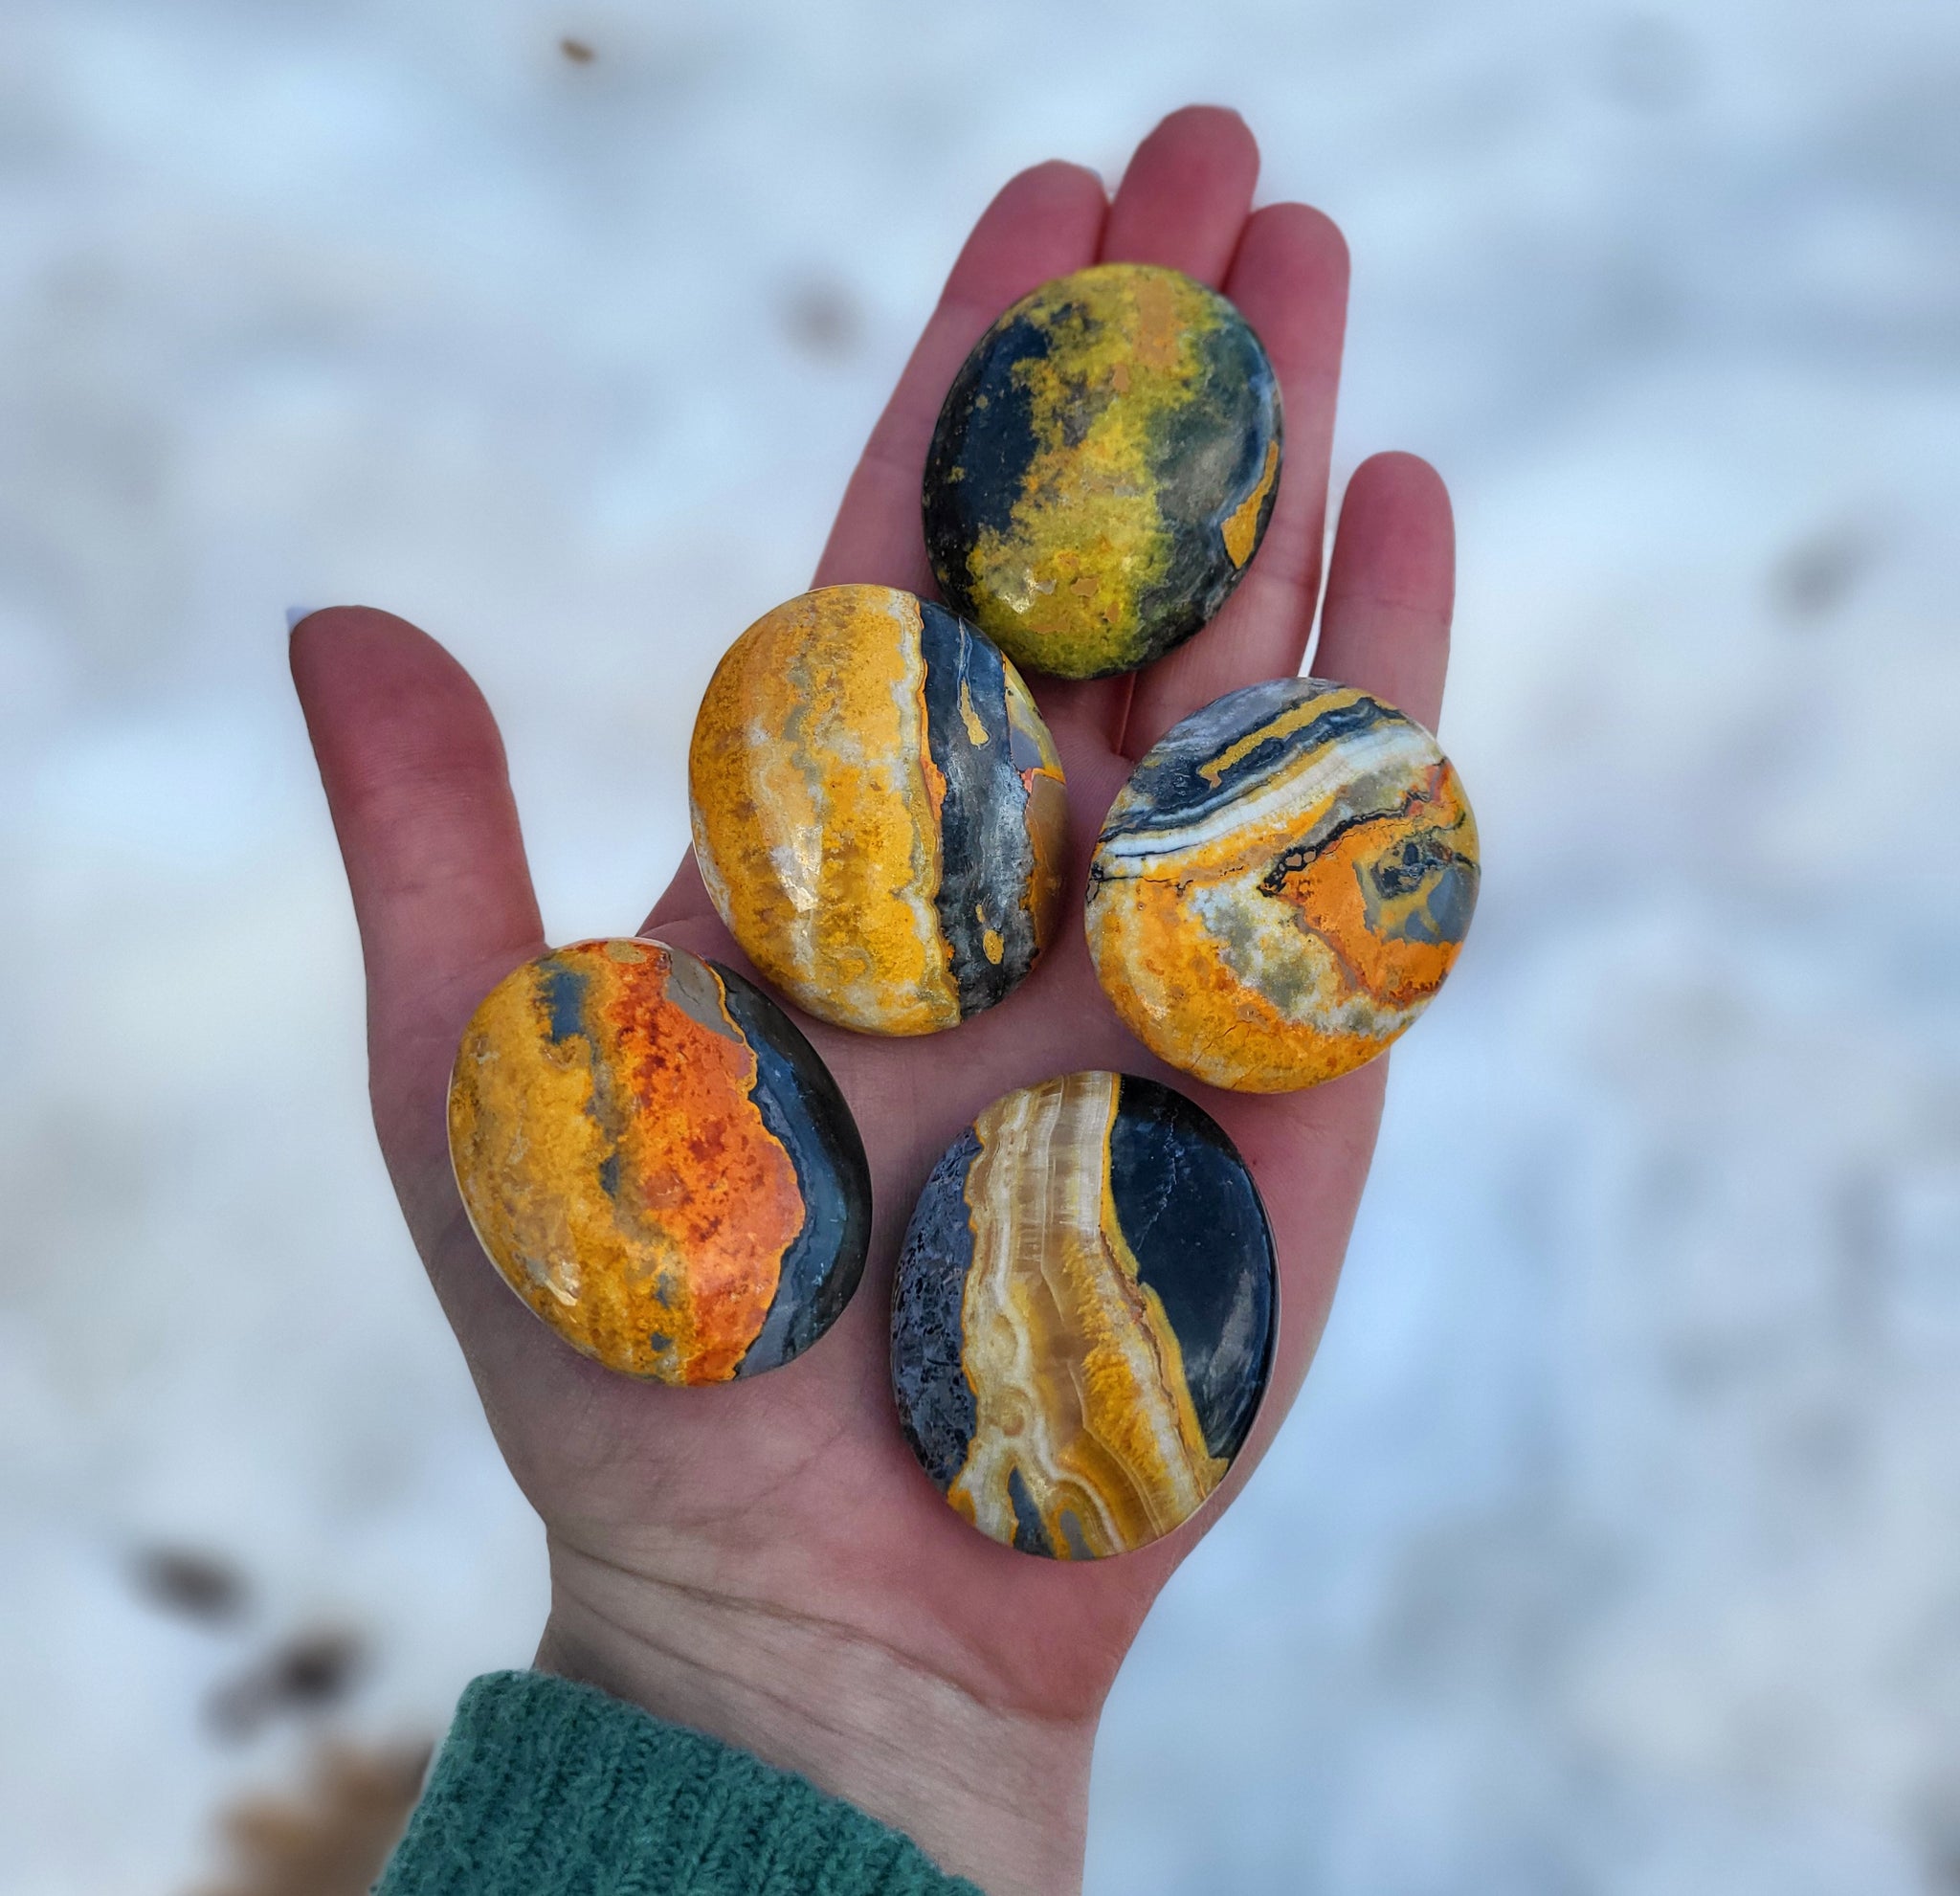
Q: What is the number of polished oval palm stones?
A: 5